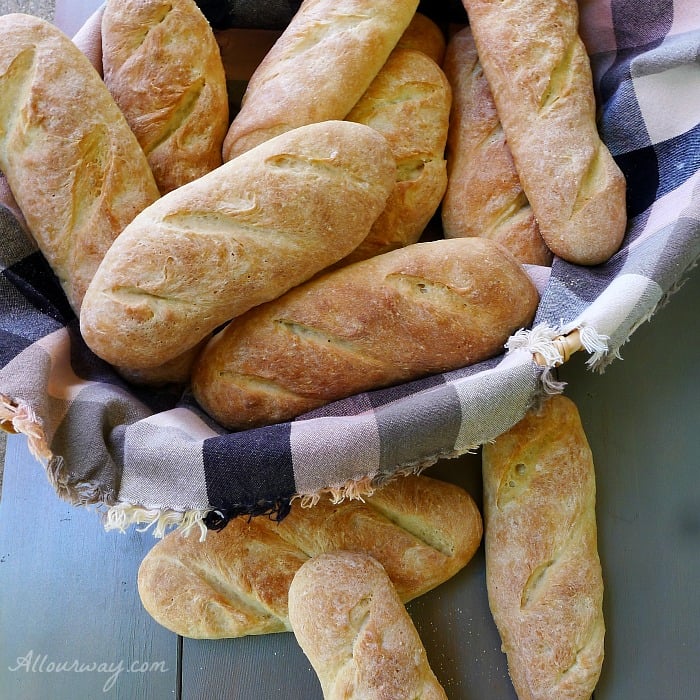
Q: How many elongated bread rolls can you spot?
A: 12